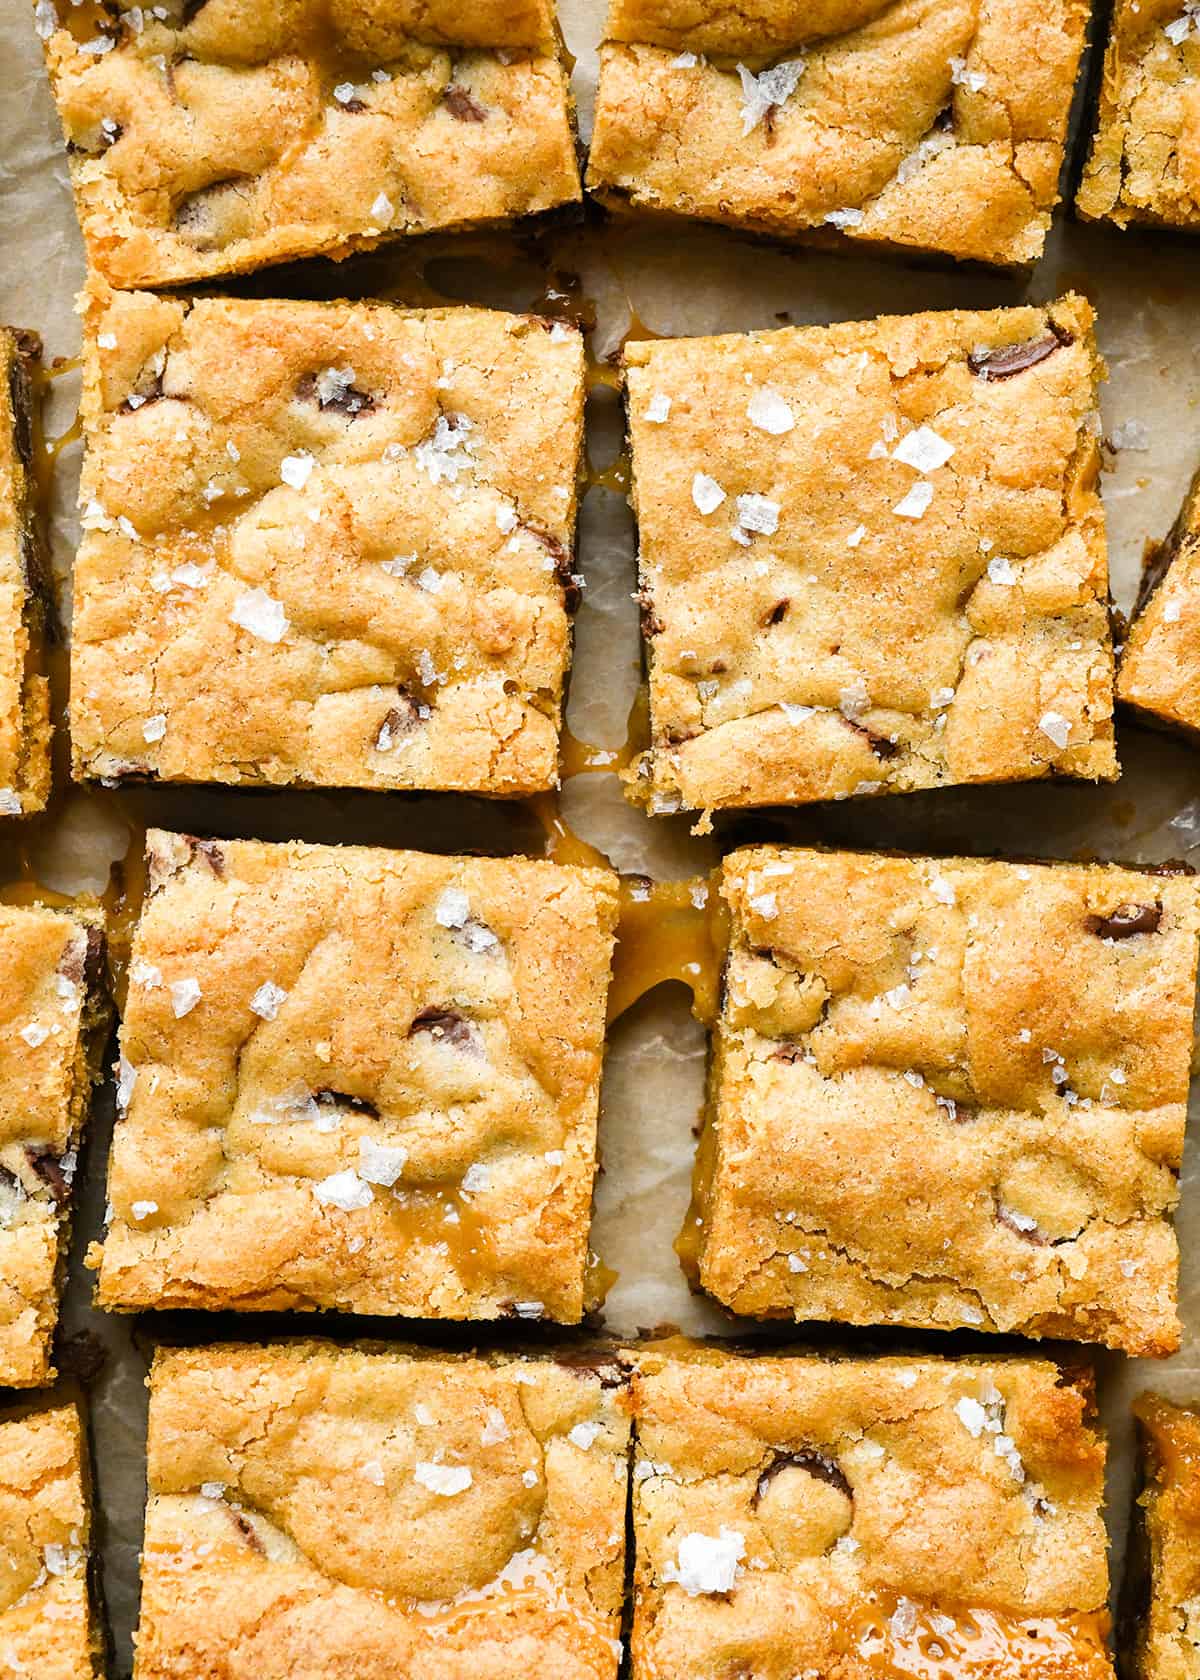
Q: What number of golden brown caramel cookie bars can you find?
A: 14